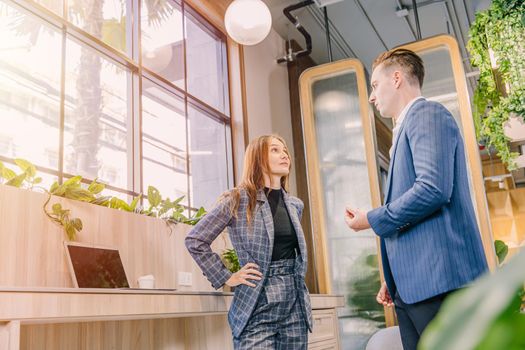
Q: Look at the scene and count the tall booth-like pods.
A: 2